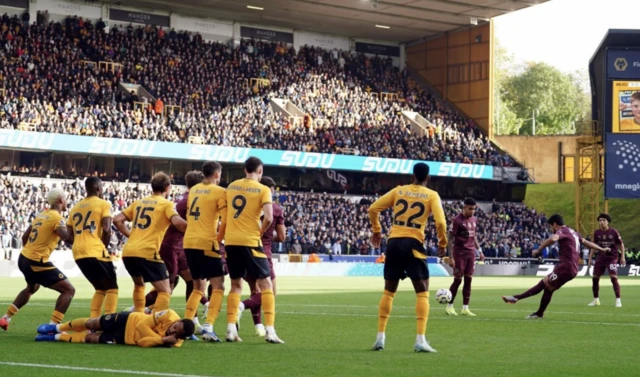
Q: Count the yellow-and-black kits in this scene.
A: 7